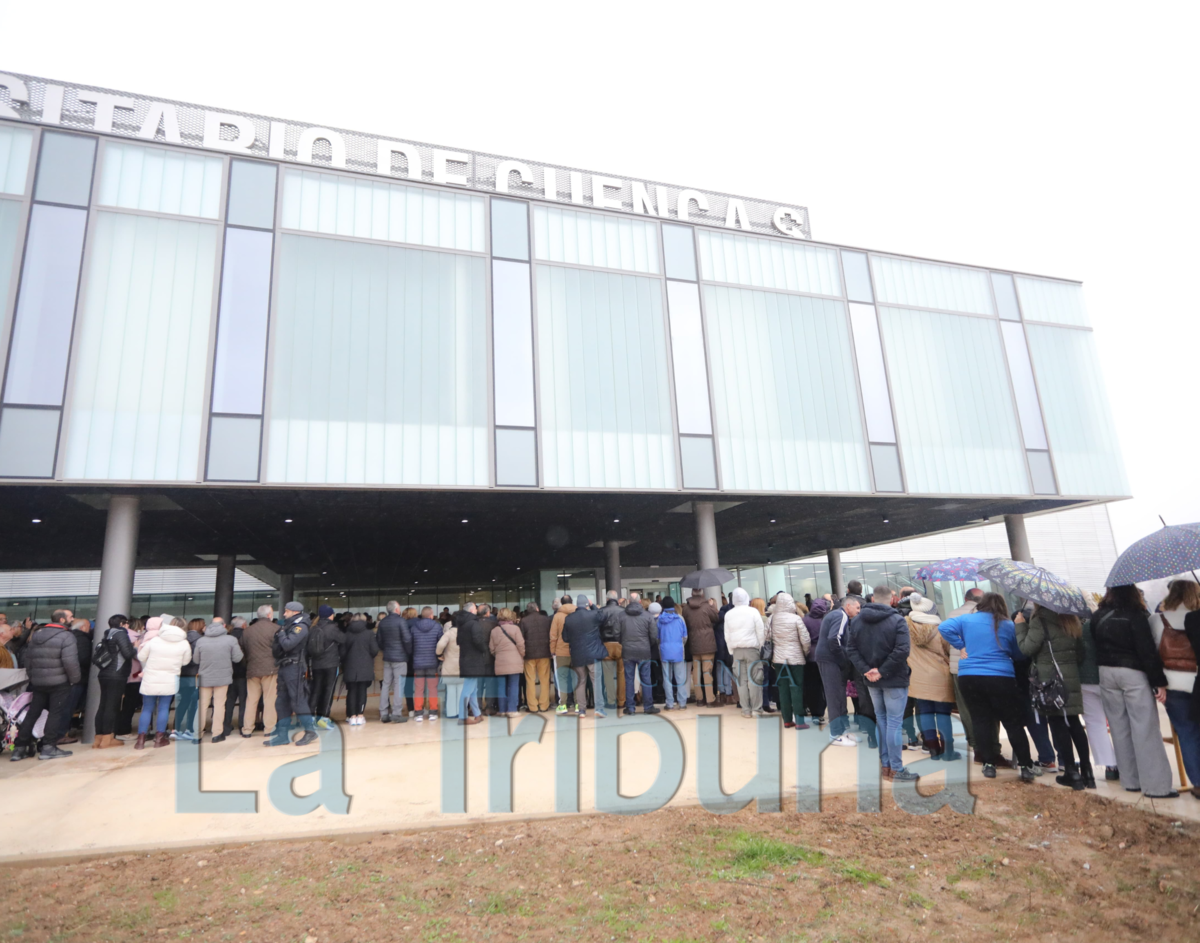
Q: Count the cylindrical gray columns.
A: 7